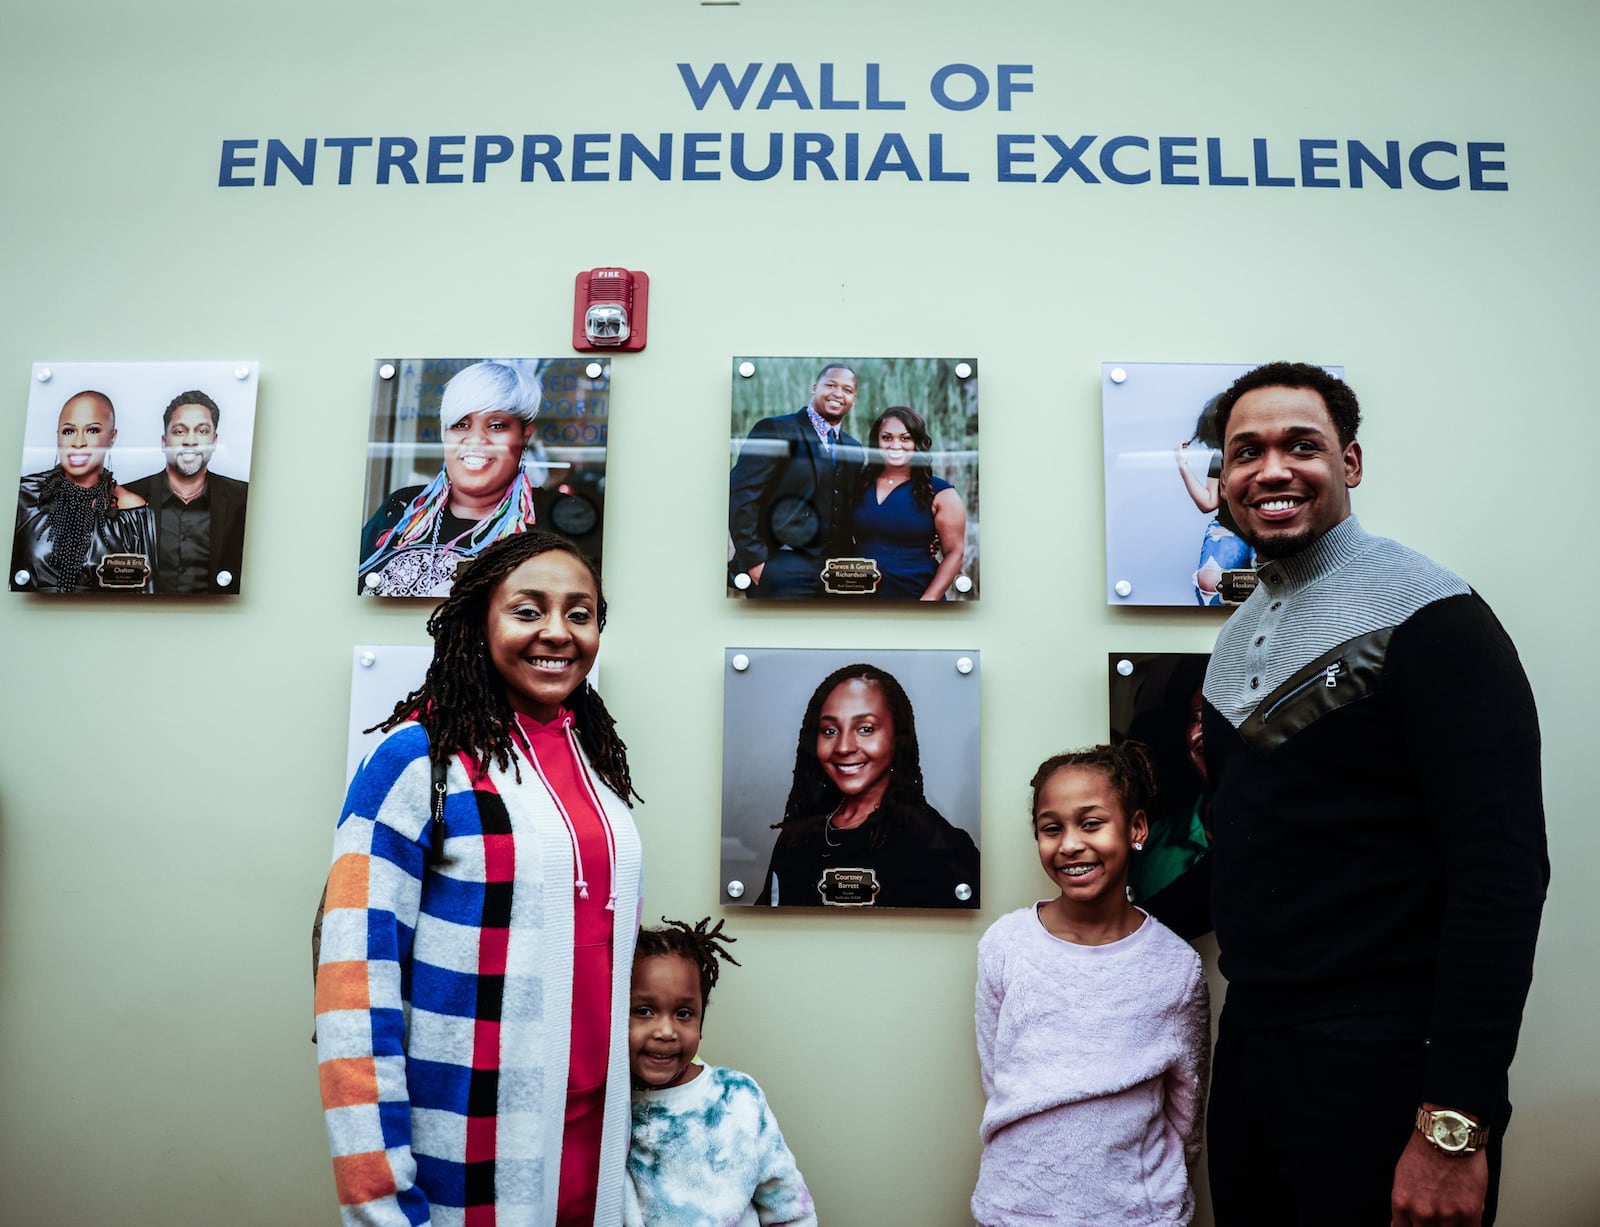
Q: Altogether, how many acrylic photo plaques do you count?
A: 7